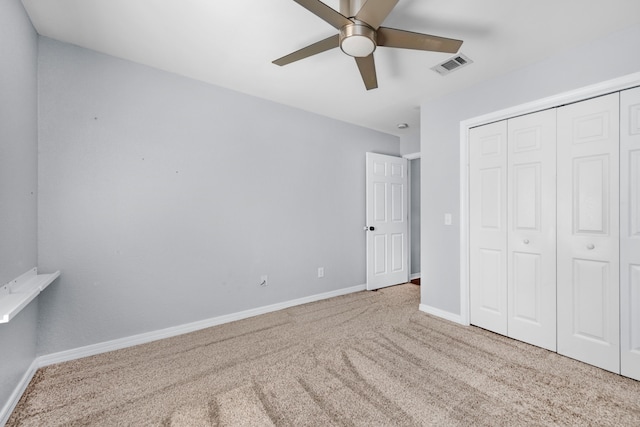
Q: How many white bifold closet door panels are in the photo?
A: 4